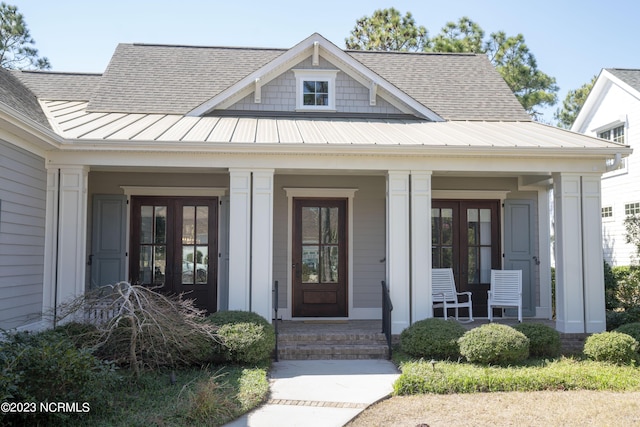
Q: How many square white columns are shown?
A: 8